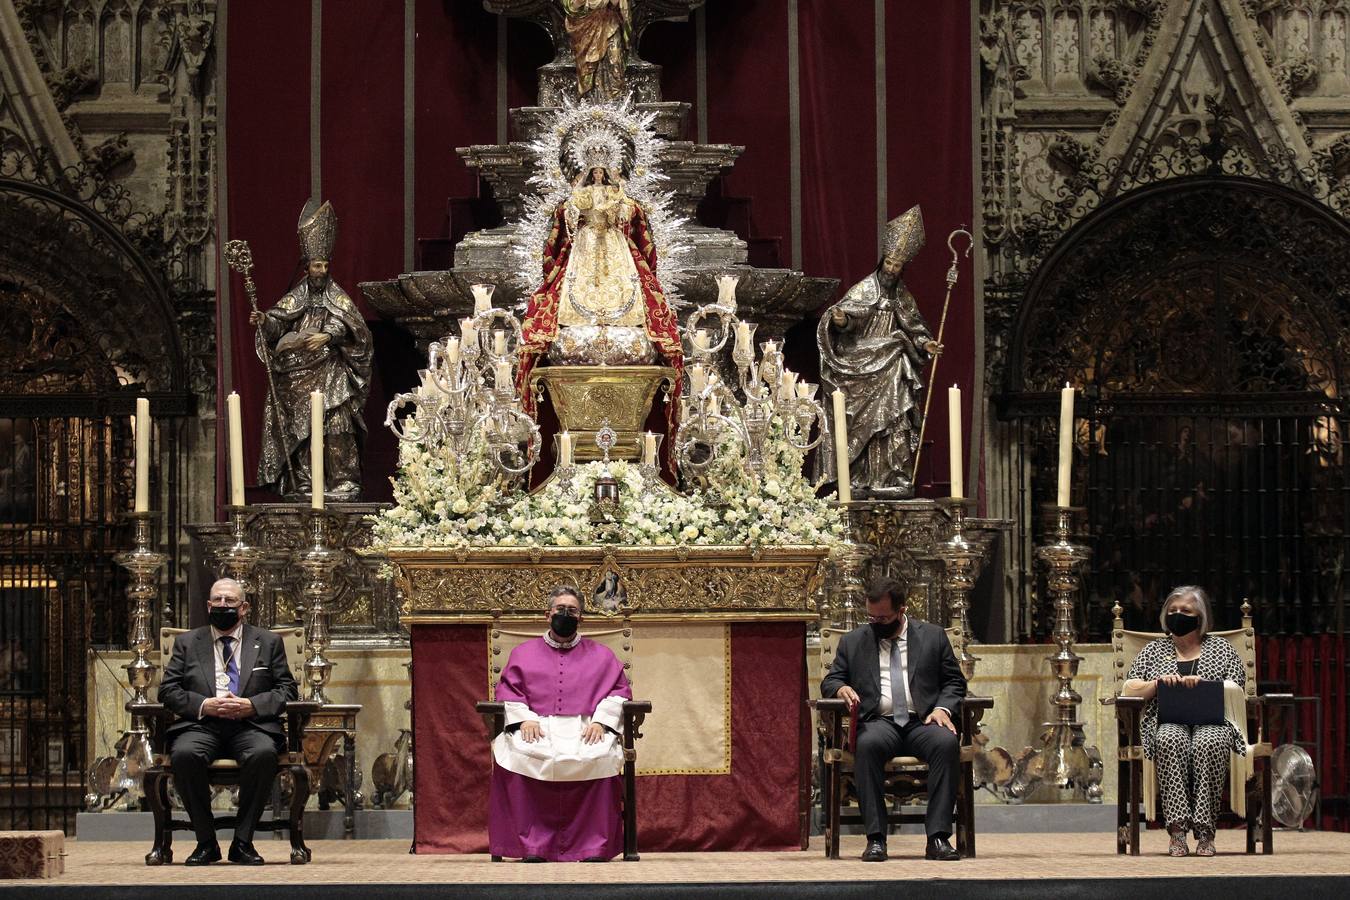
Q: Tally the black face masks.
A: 4